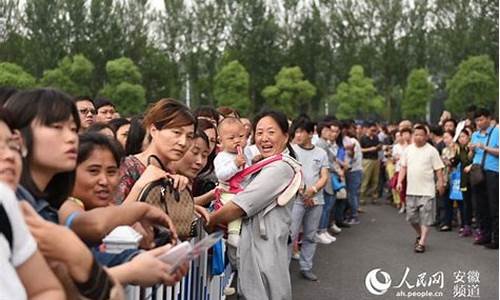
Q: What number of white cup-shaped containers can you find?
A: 1